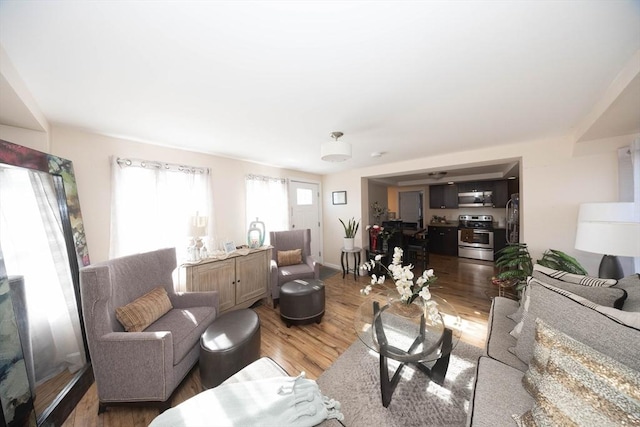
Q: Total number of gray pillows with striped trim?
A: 2